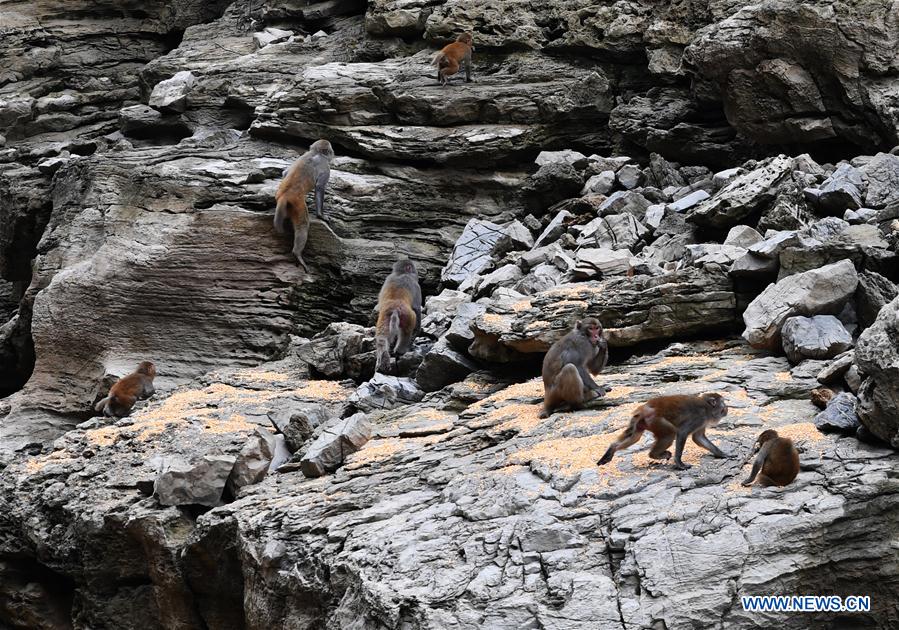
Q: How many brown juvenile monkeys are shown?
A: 3